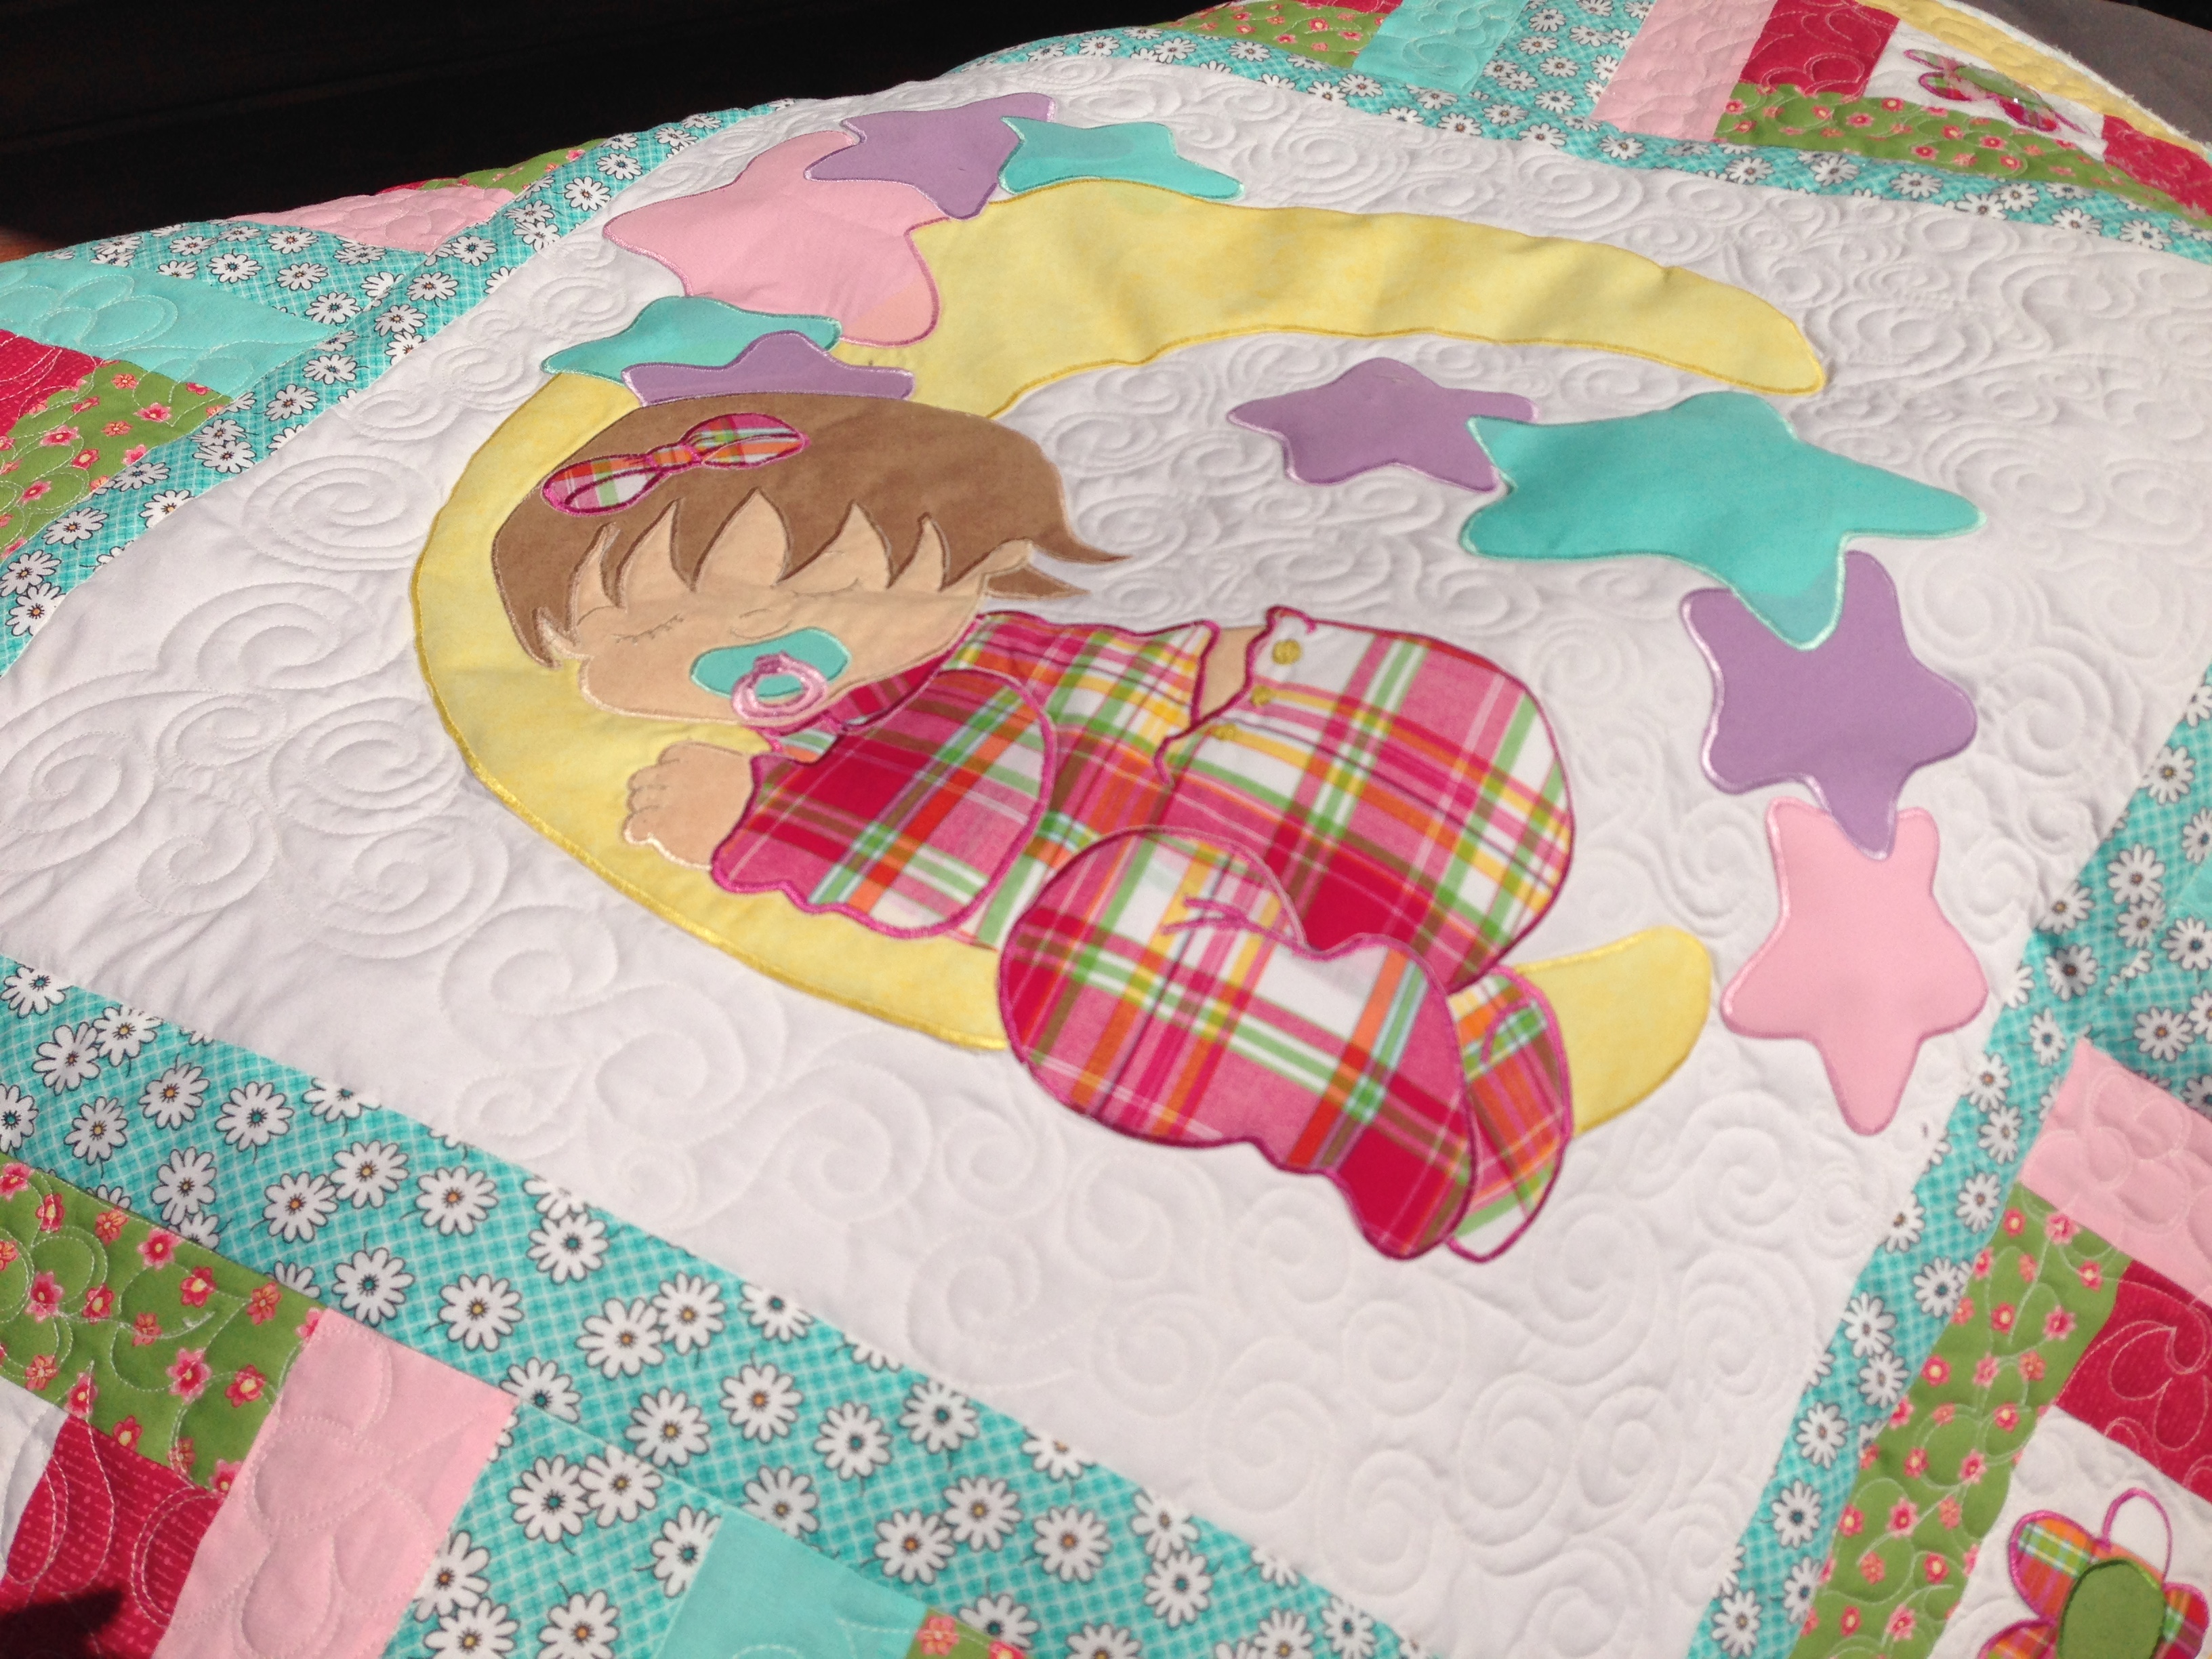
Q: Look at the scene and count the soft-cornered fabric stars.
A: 9